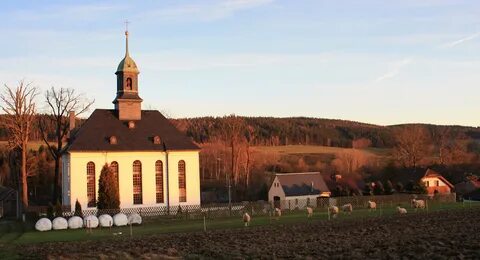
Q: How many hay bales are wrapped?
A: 7